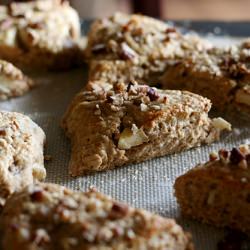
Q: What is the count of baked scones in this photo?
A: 8